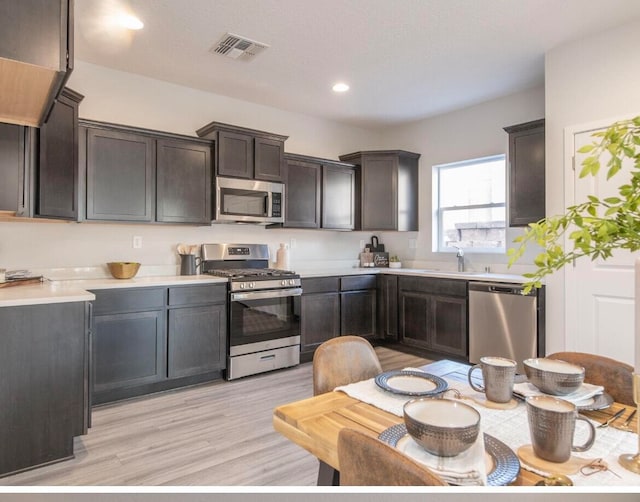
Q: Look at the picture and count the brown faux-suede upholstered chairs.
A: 3